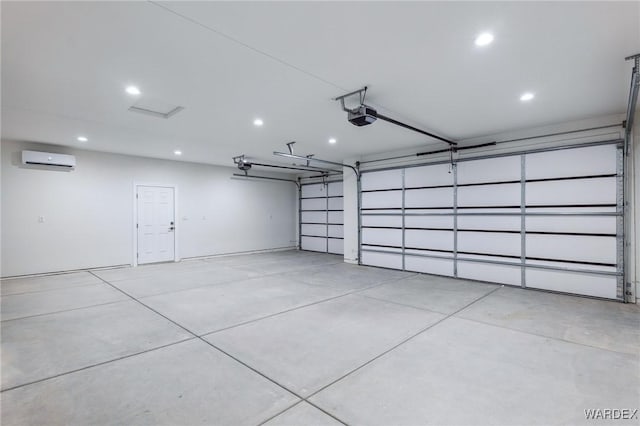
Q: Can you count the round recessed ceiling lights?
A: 7